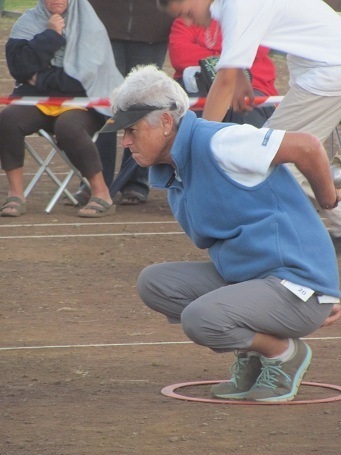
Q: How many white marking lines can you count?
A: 3